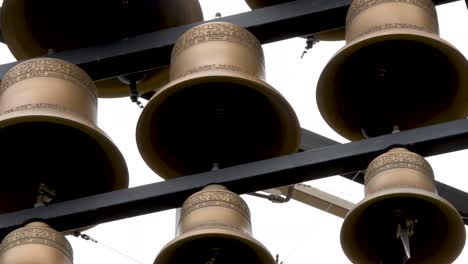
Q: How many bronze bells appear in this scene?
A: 8